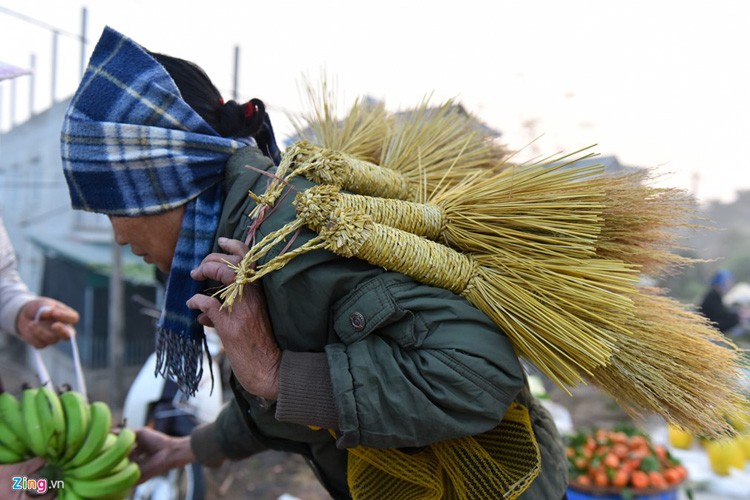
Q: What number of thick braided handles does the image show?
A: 3